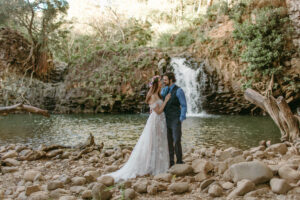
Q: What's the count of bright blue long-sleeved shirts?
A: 1